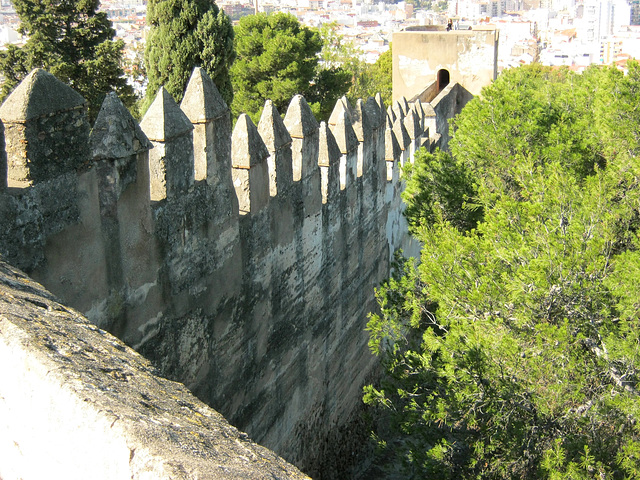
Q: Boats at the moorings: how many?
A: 0